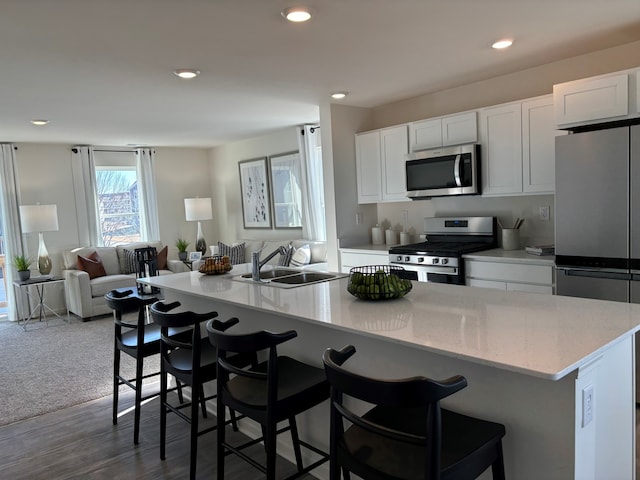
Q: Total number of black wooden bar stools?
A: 4